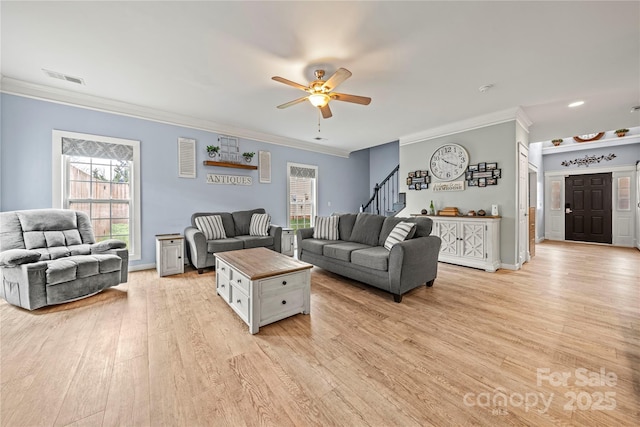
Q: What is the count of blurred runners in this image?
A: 0